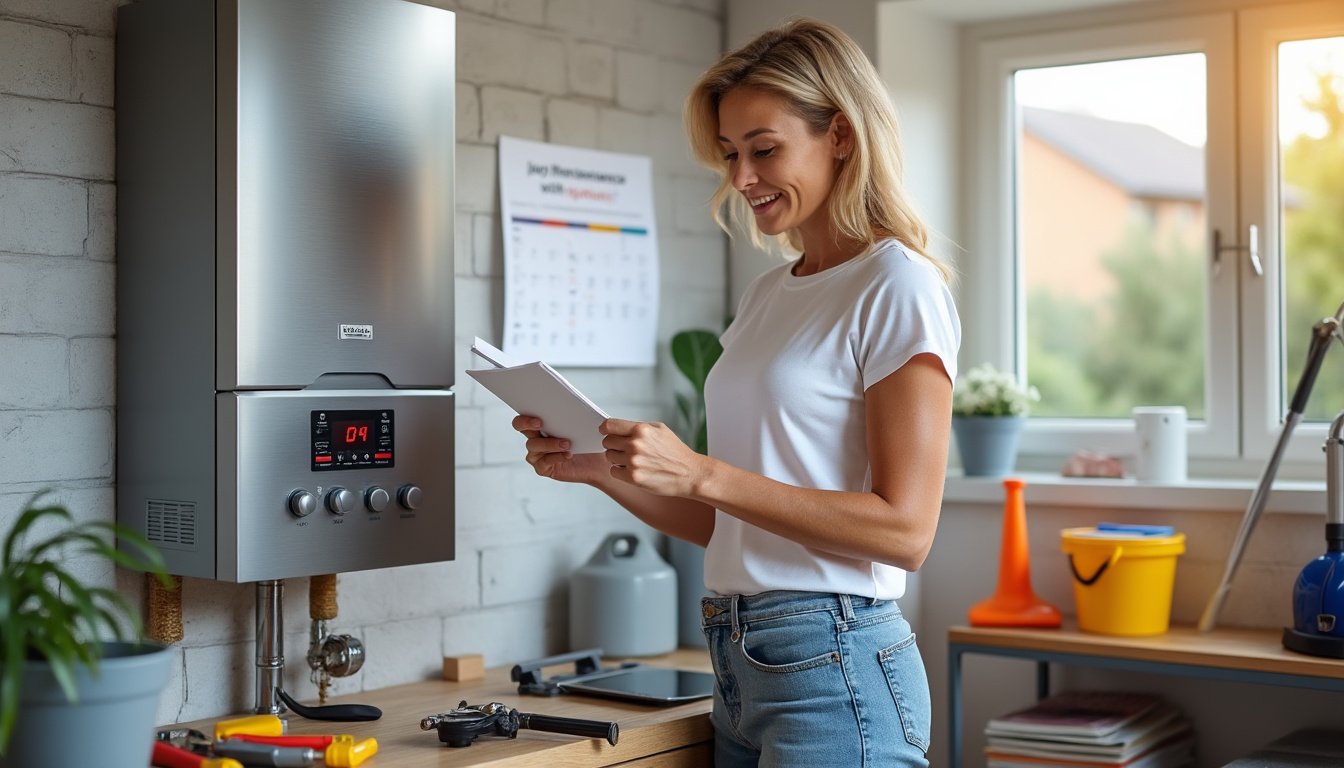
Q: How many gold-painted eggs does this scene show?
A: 0